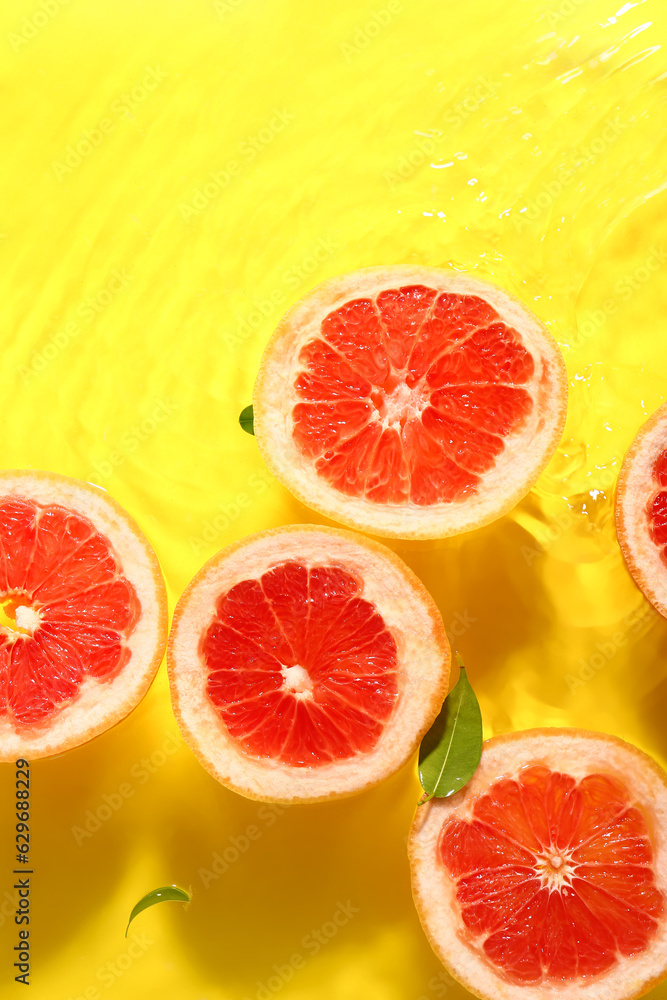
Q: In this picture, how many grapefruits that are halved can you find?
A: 5